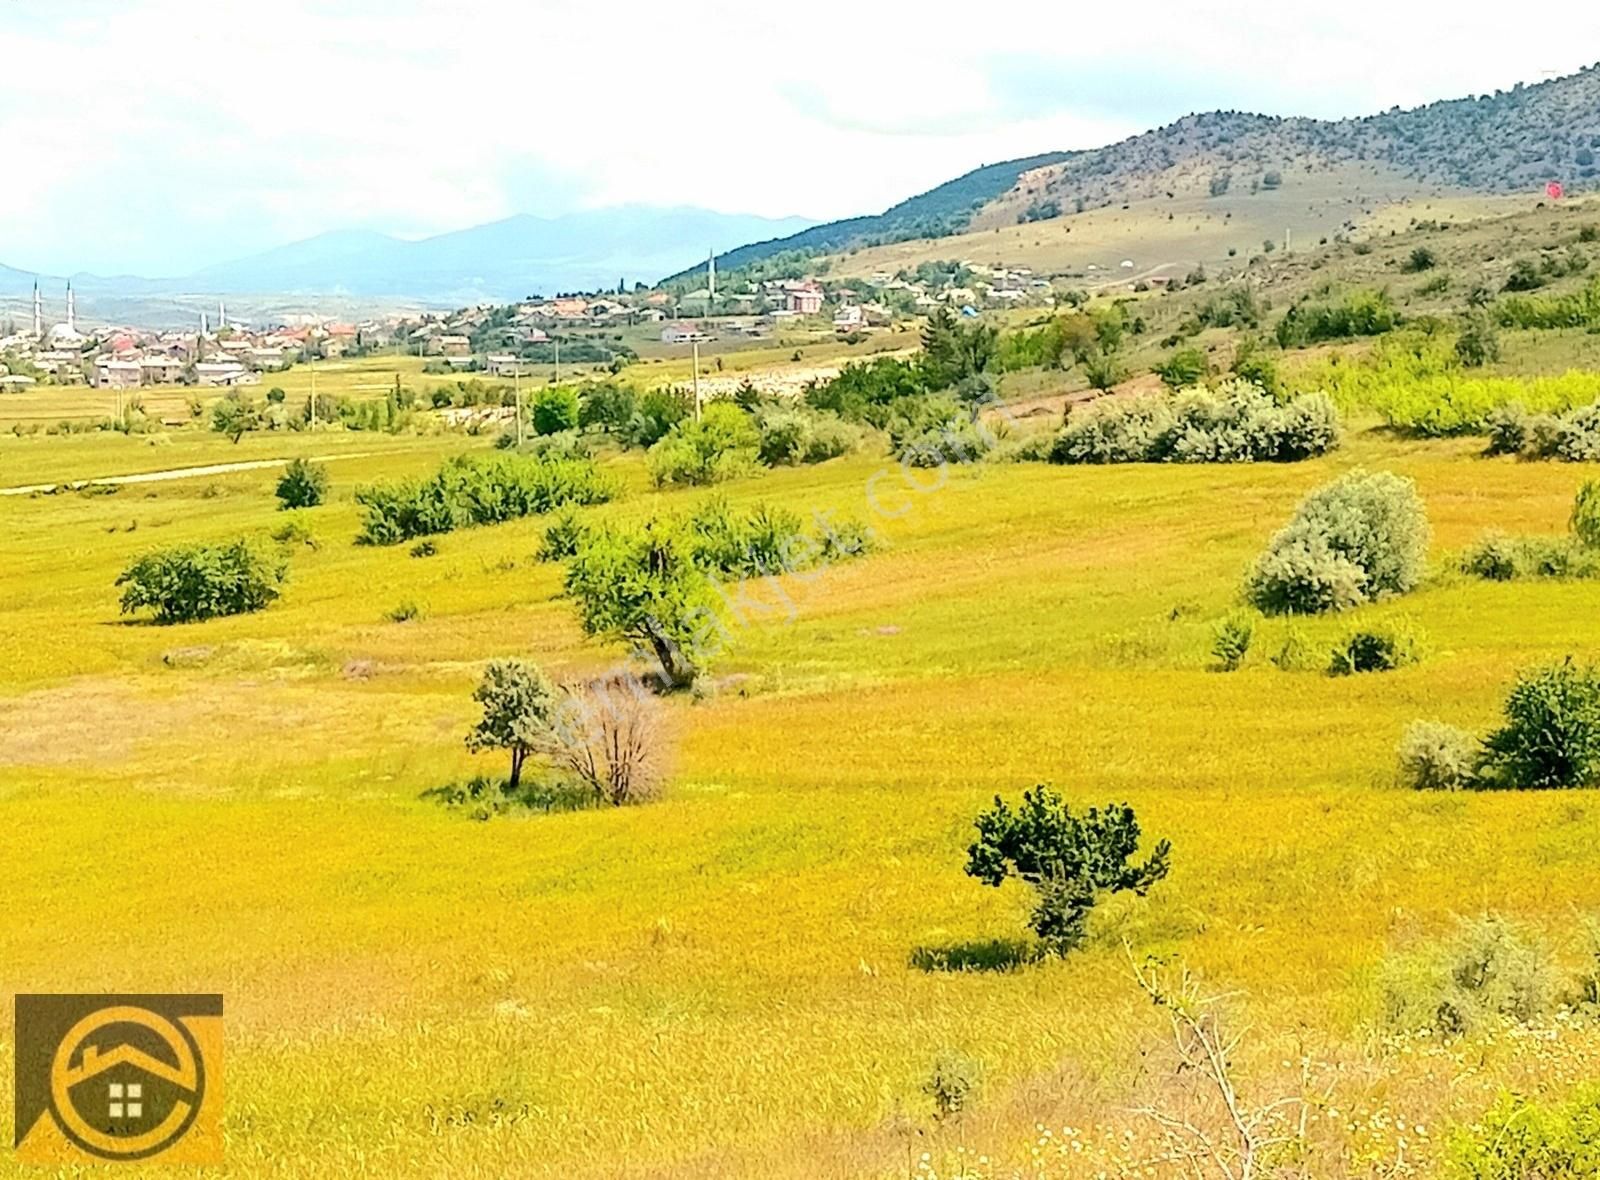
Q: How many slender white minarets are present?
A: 5